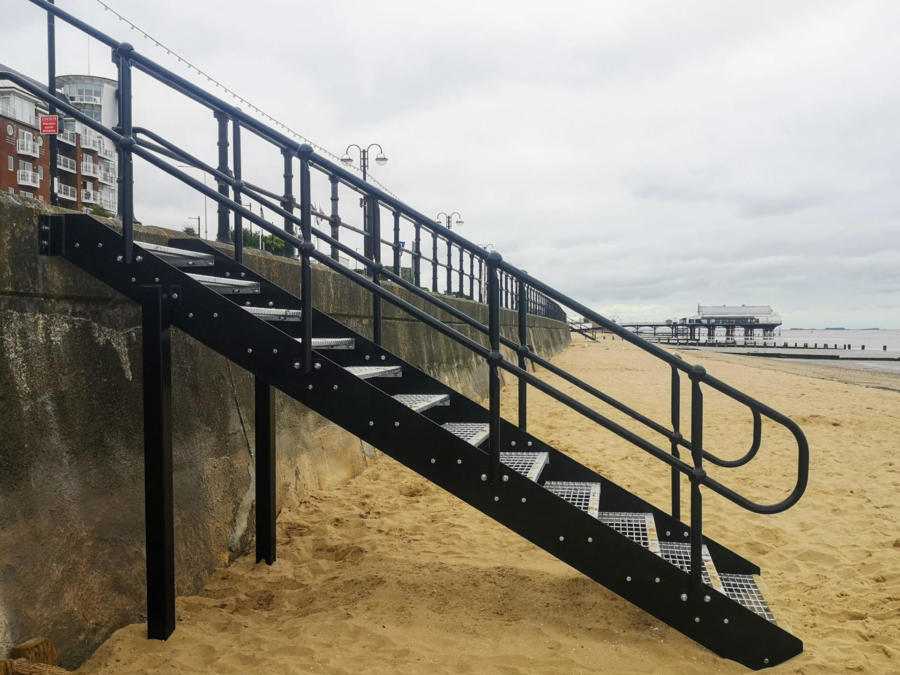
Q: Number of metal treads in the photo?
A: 12